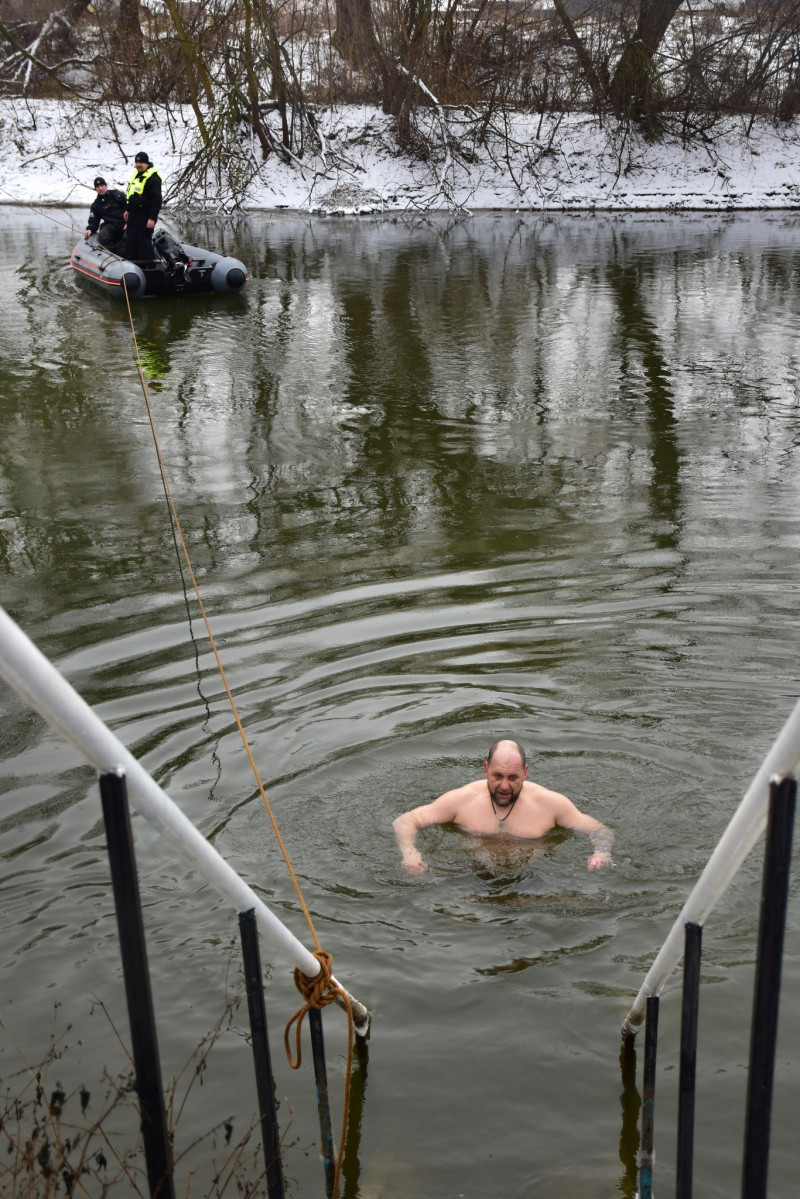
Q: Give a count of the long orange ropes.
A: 1